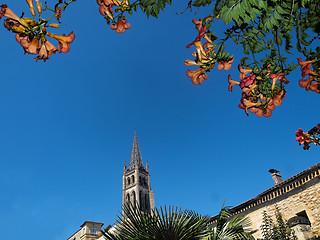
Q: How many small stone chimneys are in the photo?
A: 1